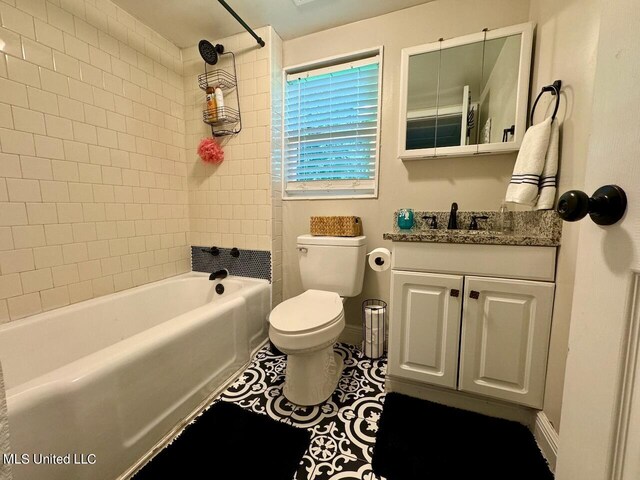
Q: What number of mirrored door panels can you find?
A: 3